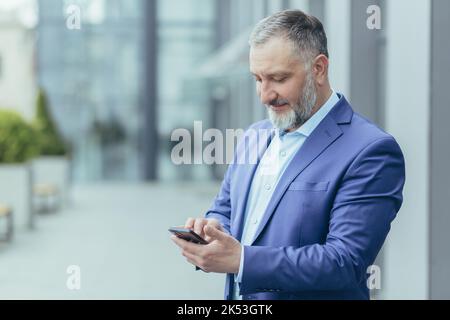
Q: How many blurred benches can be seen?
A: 2